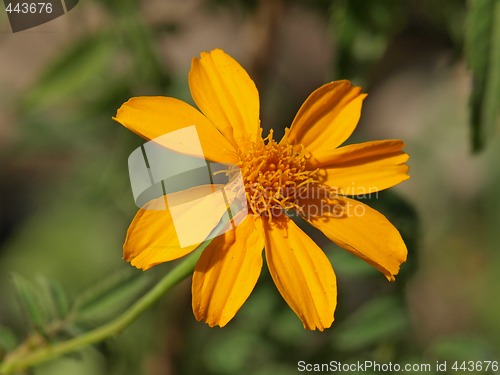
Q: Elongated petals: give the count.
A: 8